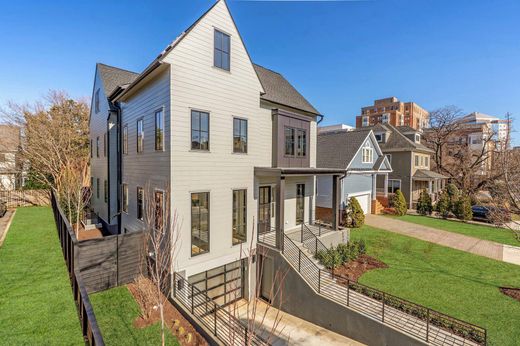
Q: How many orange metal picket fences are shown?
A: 0